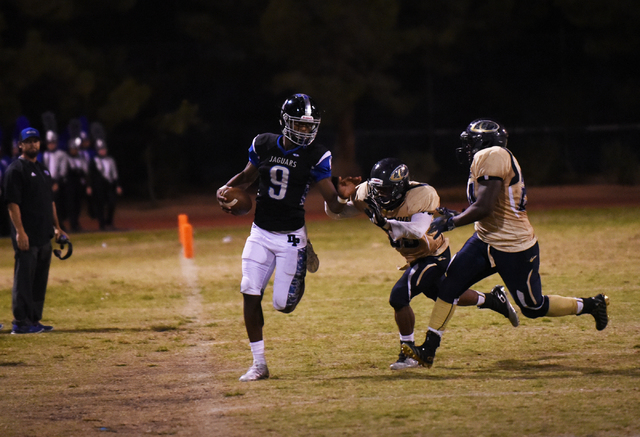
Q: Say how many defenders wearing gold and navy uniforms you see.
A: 2